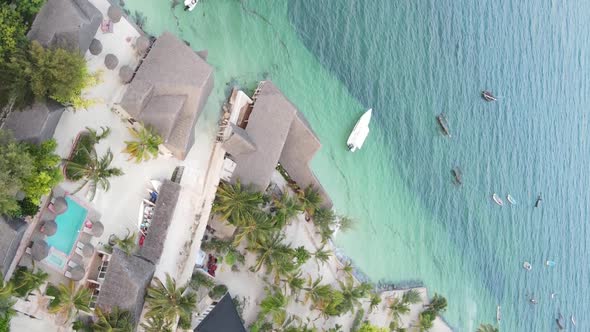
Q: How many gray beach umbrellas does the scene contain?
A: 11